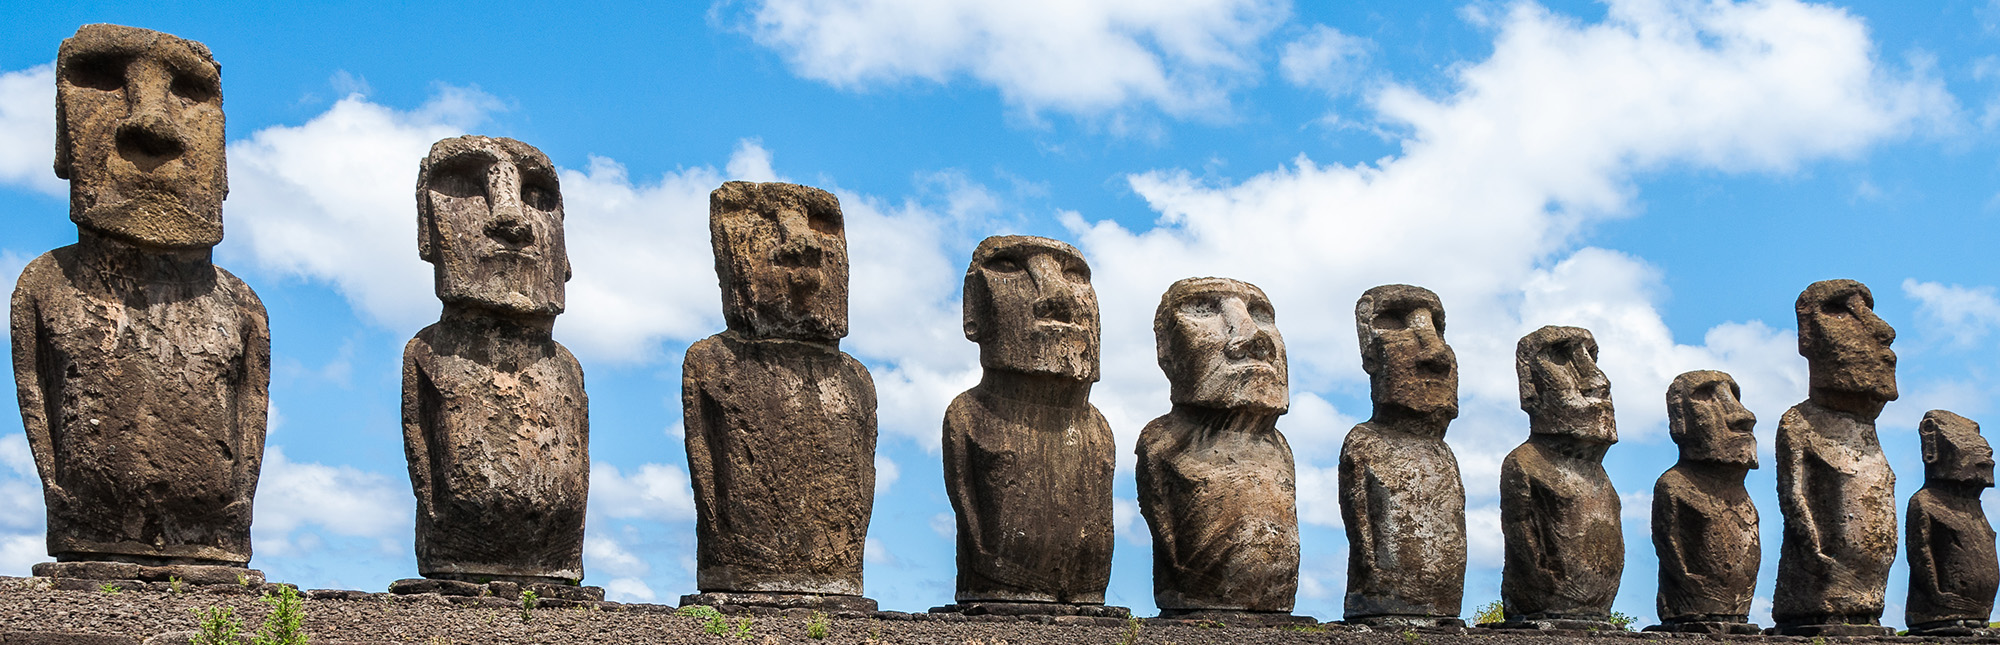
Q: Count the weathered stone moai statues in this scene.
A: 10